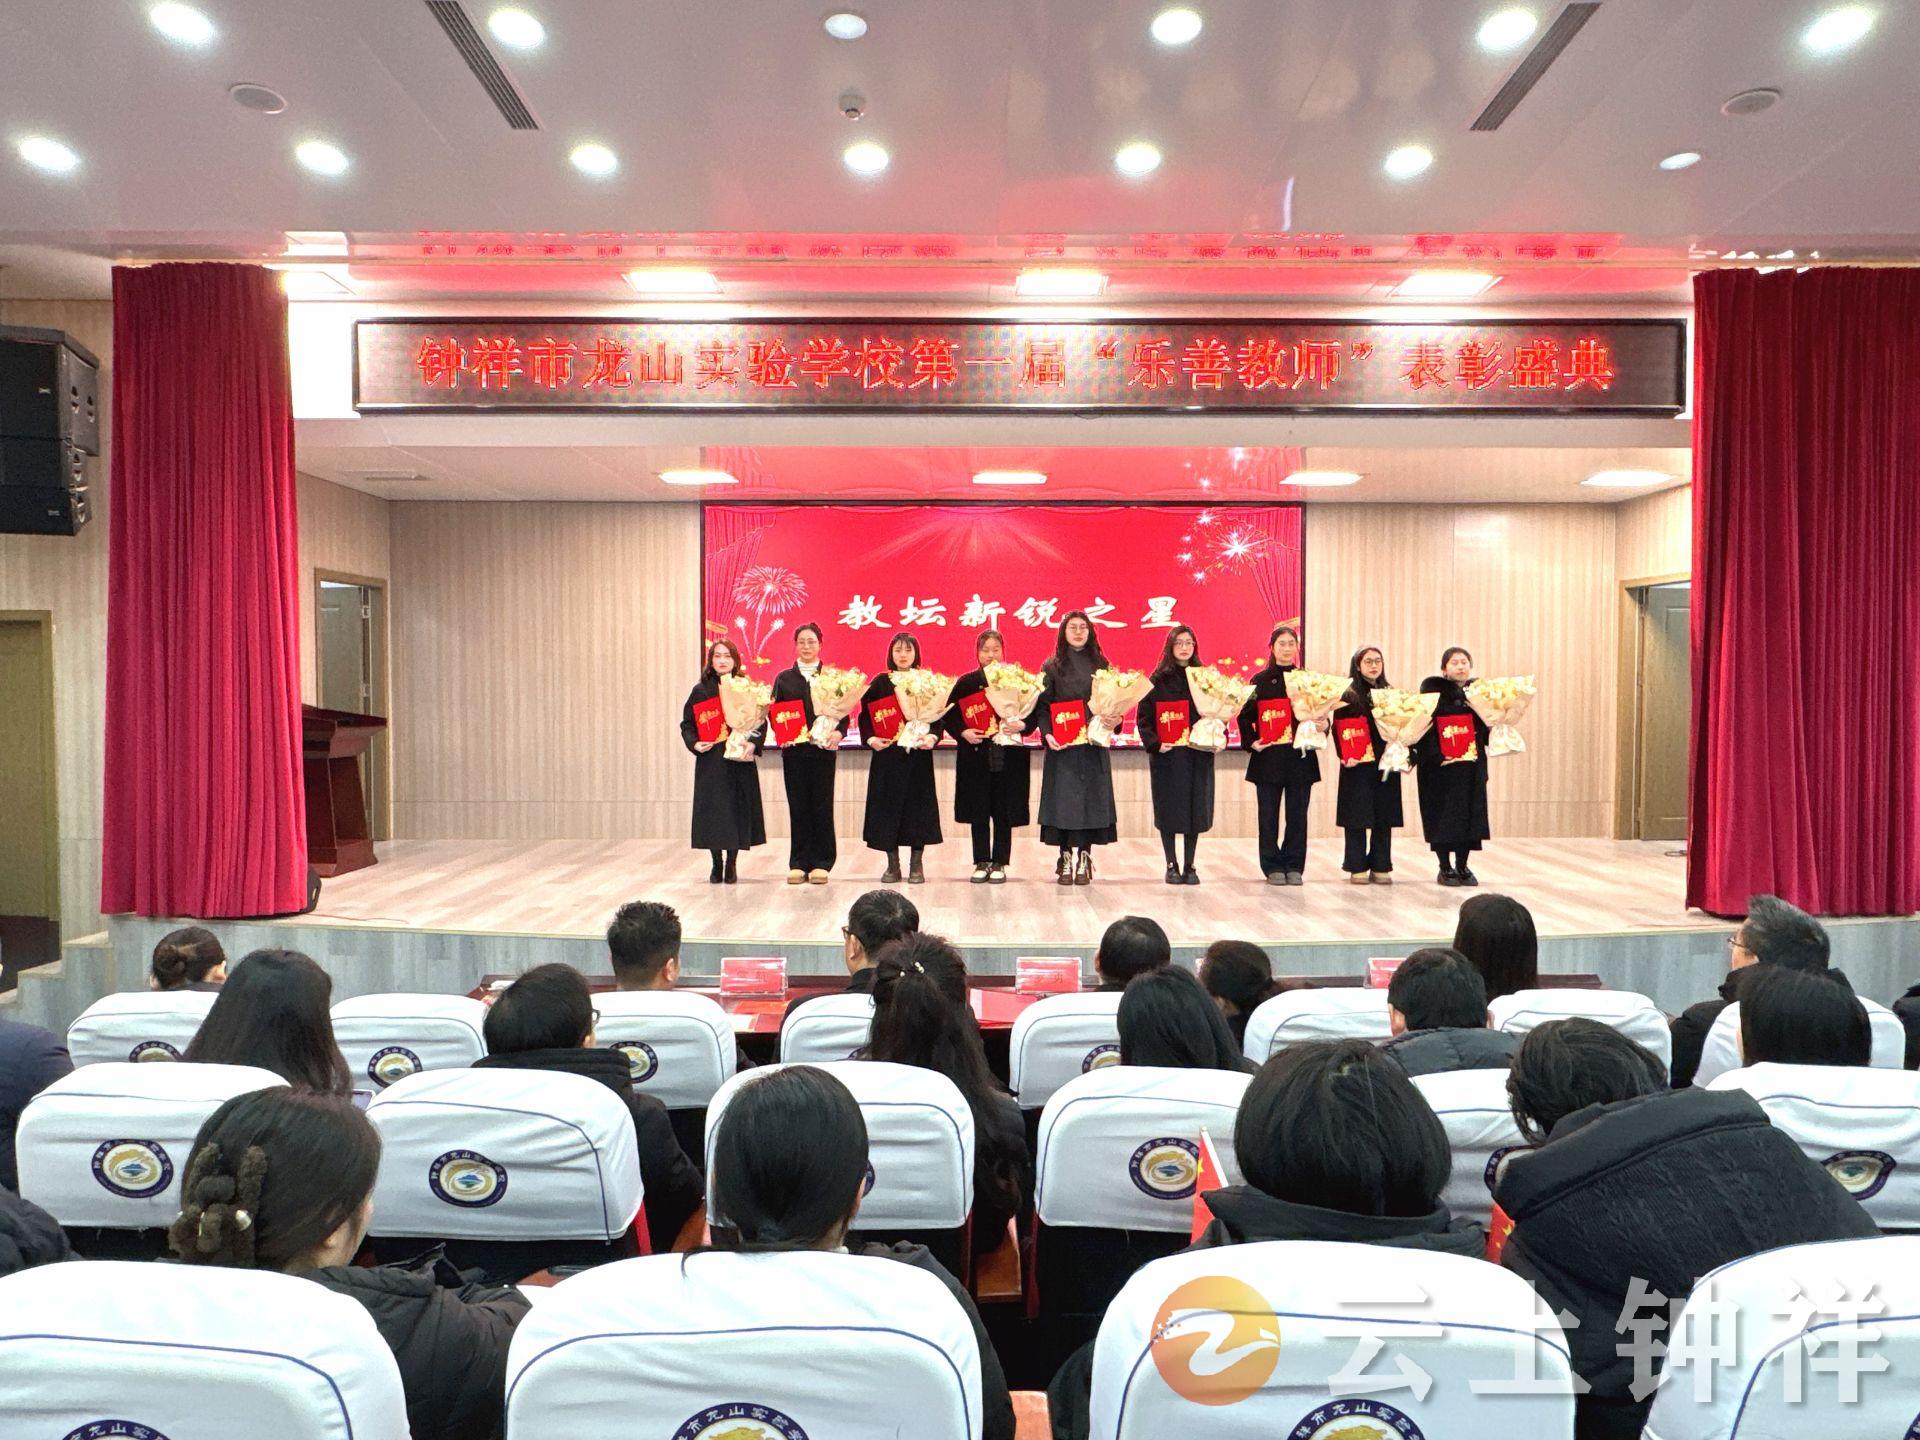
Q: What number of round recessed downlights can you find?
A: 13